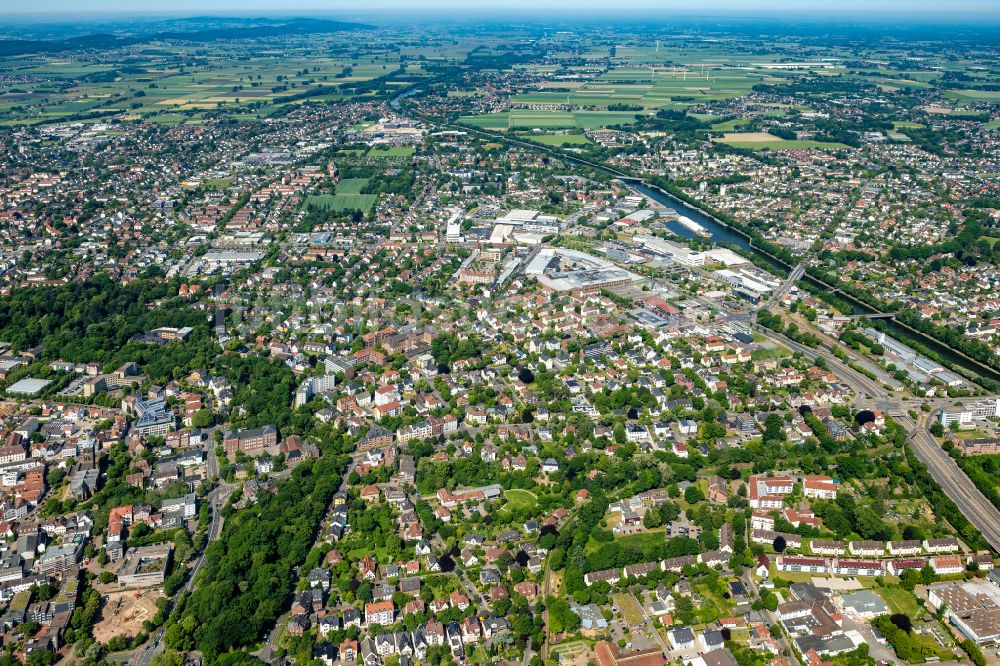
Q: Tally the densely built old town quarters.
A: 1